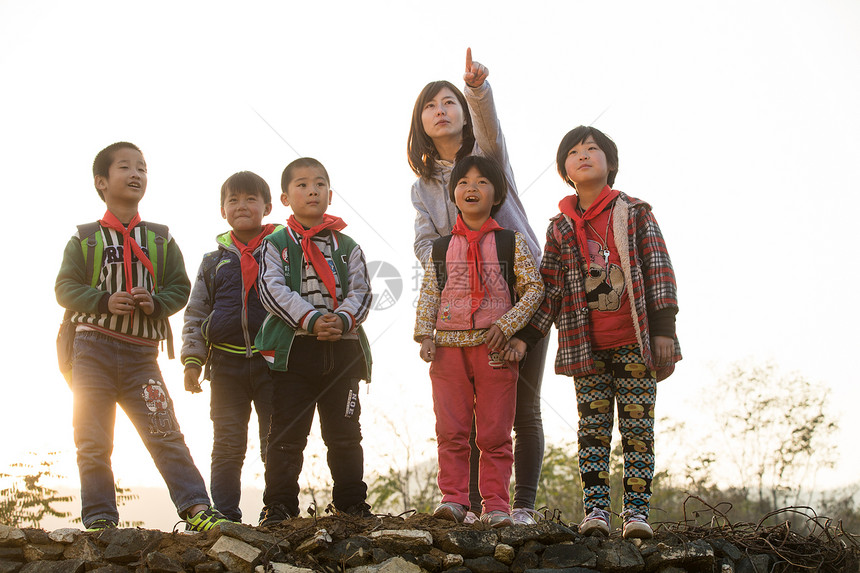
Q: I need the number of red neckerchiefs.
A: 5